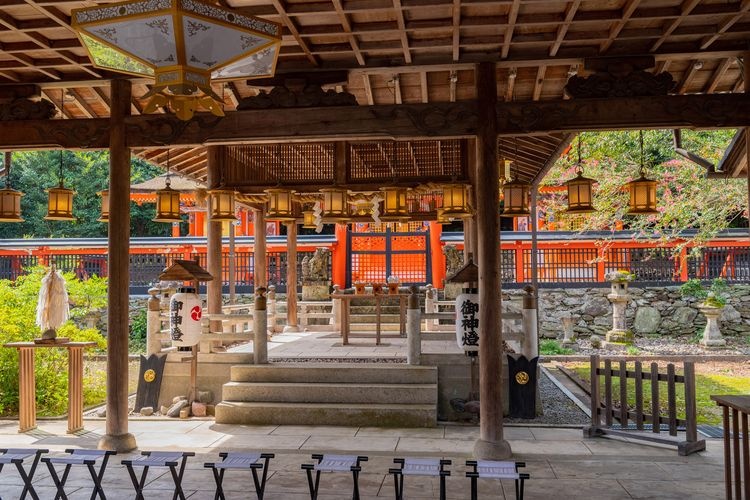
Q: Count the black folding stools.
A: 7